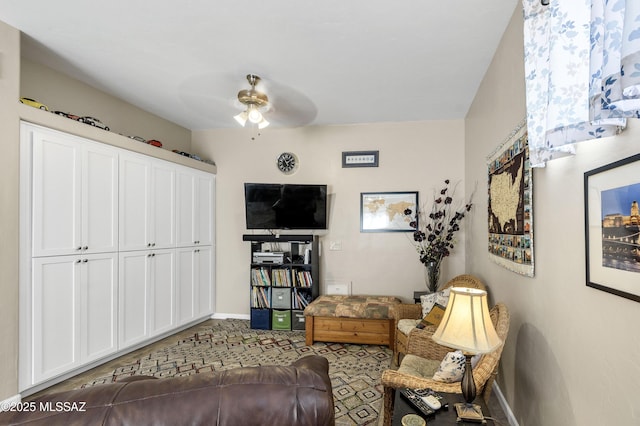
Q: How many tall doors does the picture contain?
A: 12